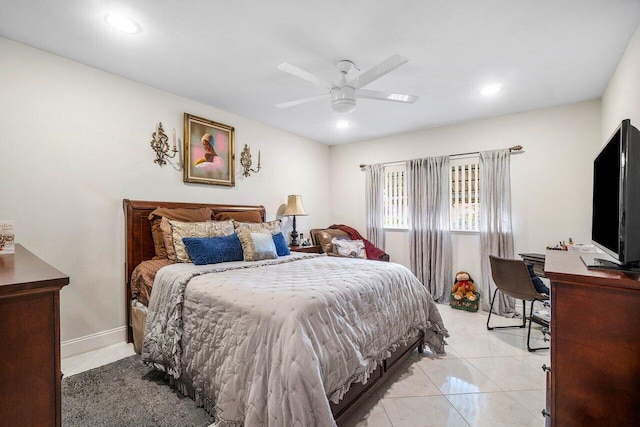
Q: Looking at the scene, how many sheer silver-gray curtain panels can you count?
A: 3